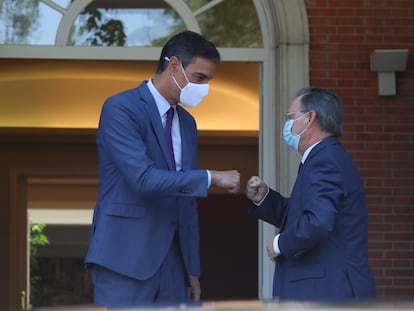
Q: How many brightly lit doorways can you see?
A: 1